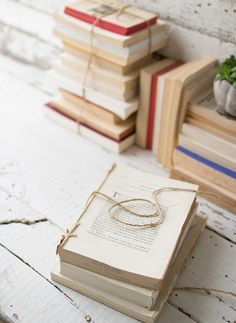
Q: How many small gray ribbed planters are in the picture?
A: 1